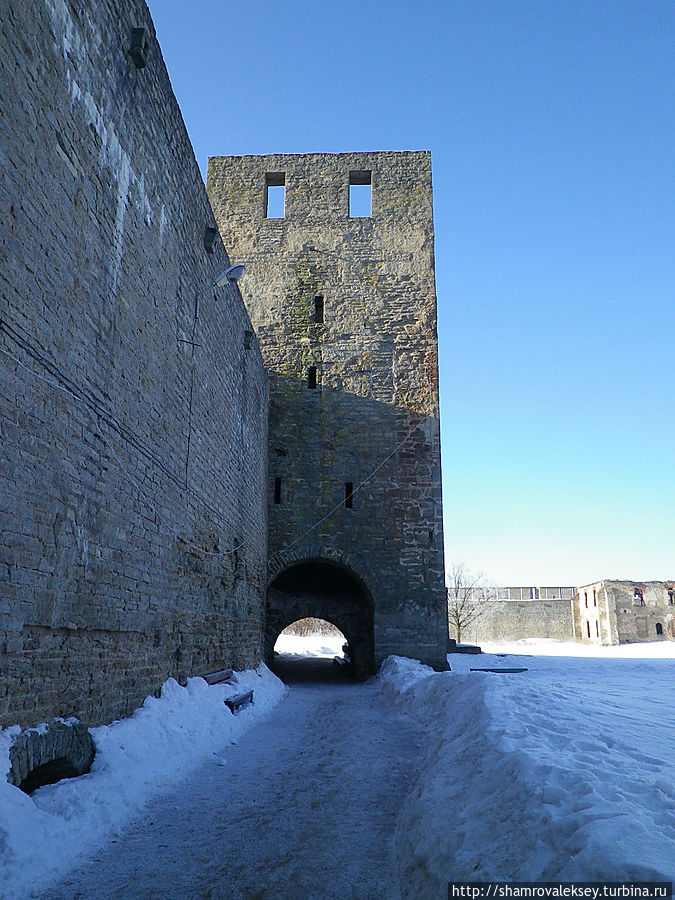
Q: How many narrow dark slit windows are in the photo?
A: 4